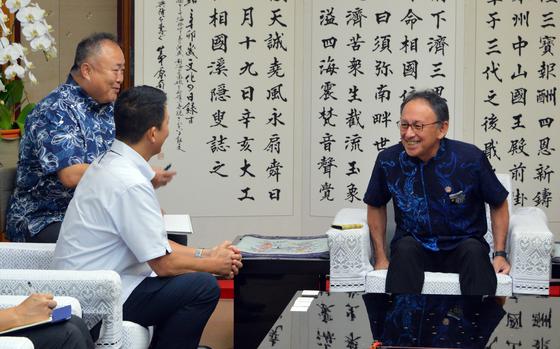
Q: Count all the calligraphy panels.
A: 3